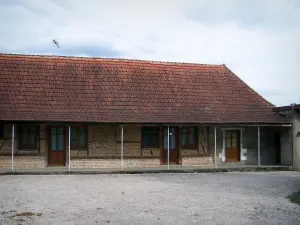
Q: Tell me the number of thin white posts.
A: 6